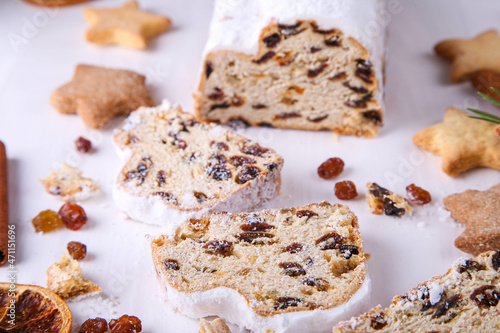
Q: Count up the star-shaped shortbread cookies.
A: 5